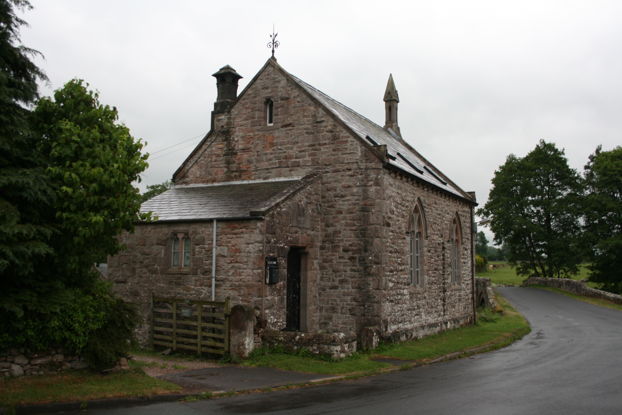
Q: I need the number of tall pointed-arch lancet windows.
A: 2